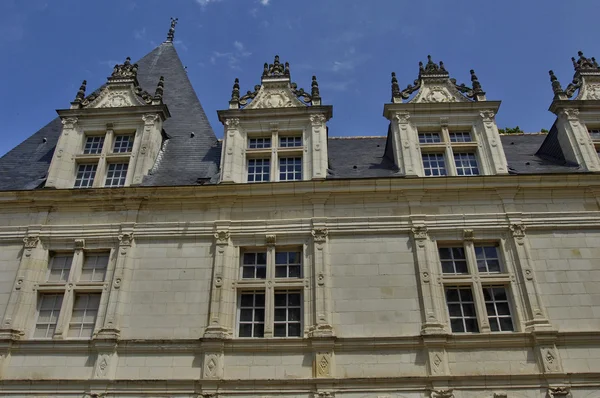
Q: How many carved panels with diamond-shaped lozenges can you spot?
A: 5